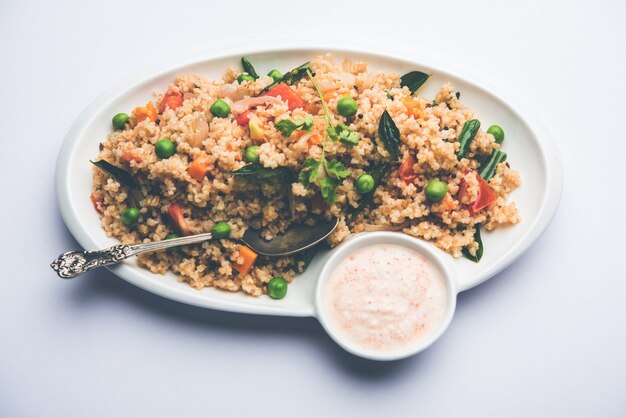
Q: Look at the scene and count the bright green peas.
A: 13